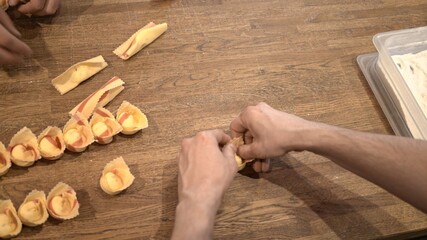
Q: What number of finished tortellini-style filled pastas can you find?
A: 10